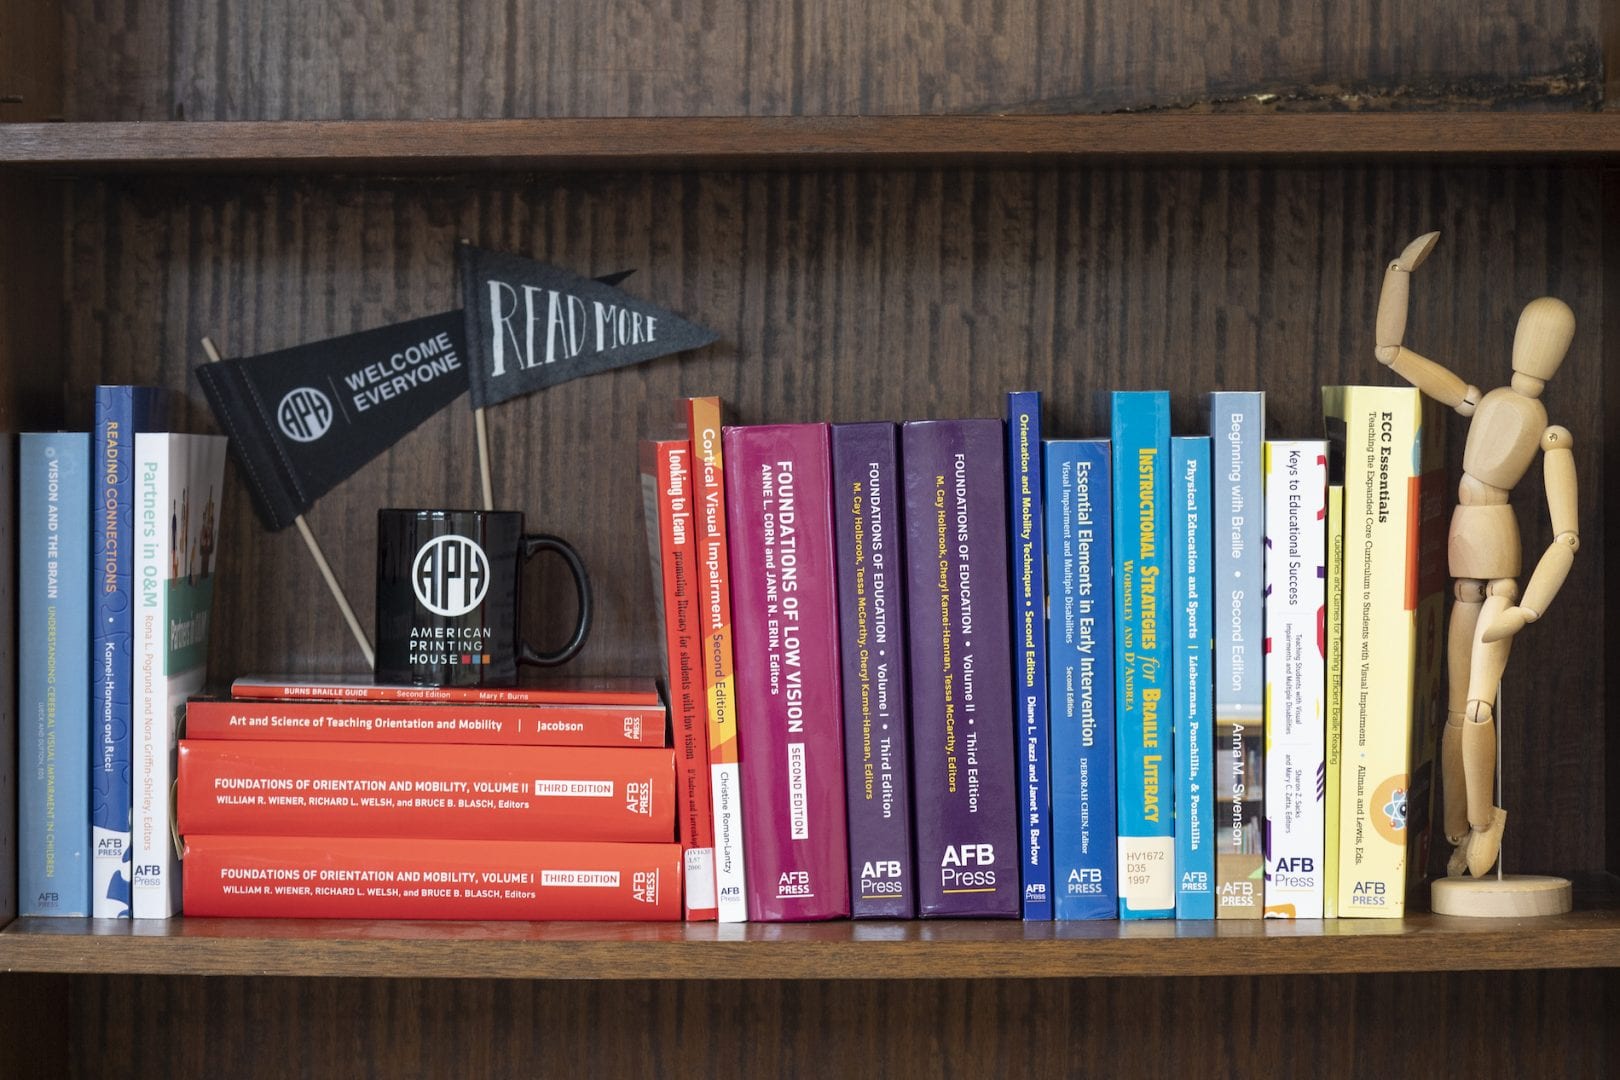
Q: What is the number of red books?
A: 5